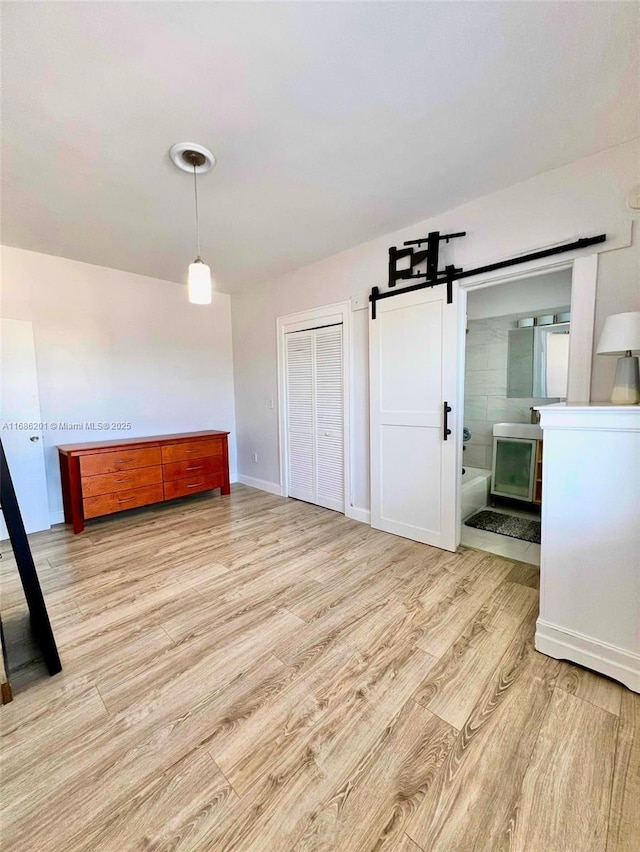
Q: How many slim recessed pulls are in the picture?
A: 6